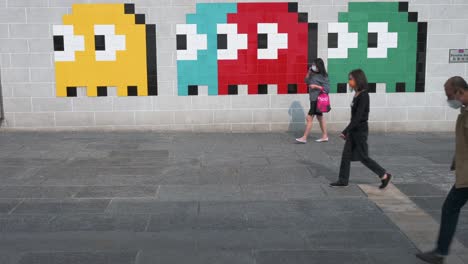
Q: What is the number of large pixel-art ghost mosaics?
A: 4